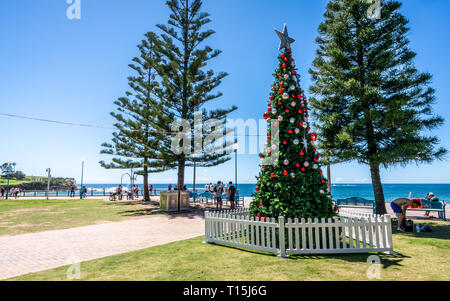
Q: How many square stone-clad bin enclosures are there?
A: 2